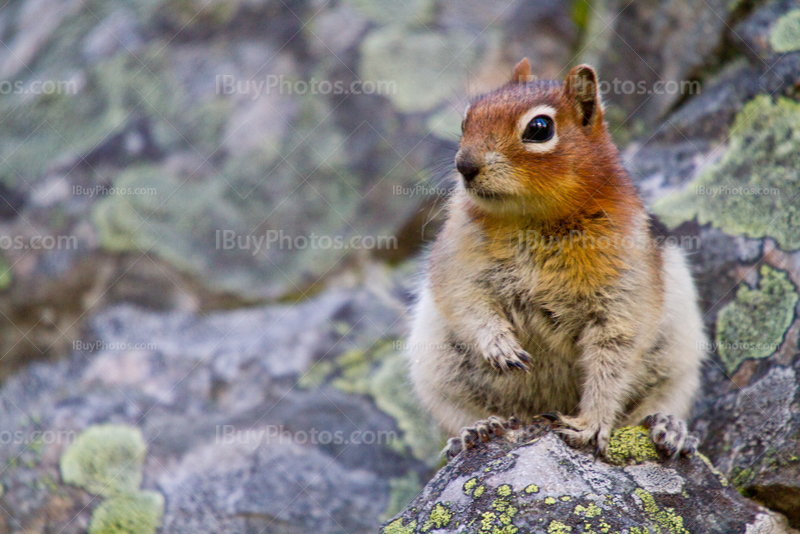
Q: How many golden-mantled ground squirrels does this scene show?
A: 1